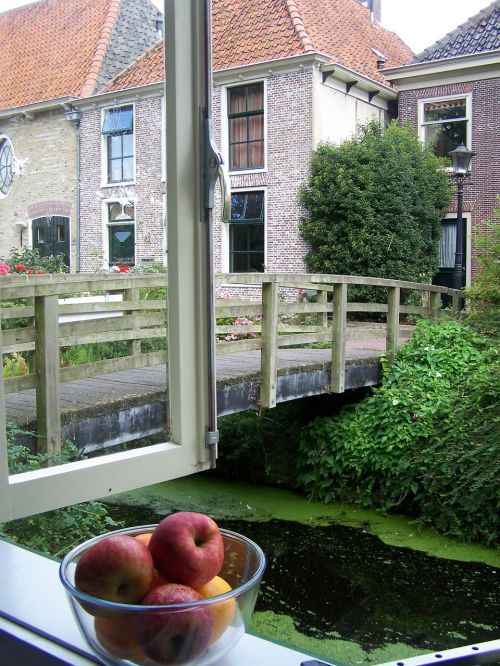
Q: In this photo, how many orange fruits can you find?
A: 3